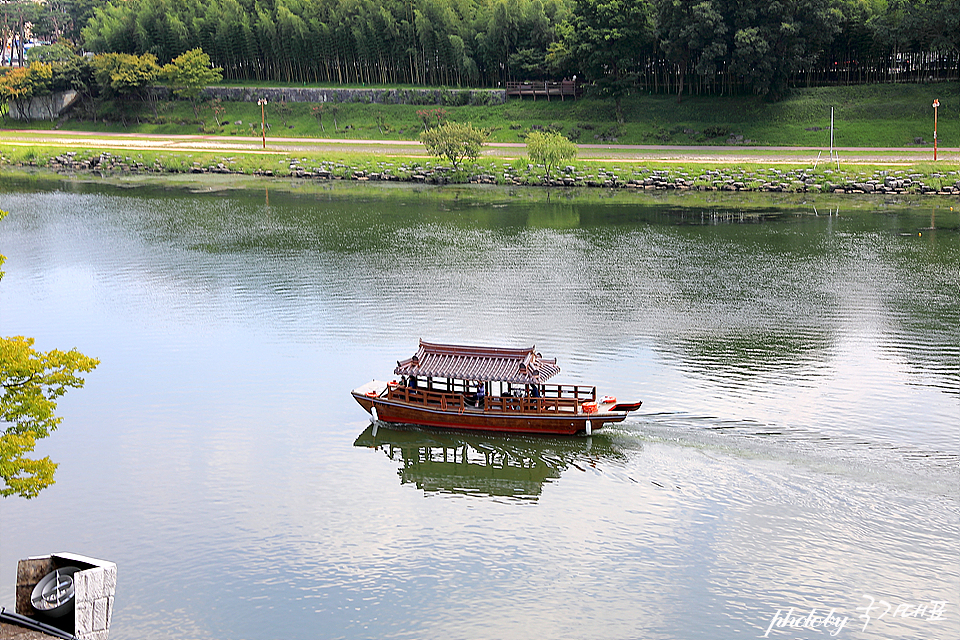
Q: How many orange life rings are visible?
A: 4